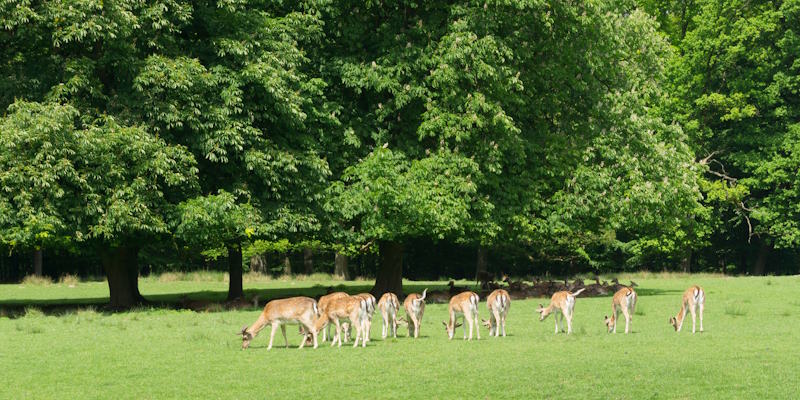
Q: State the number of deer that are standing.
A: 11